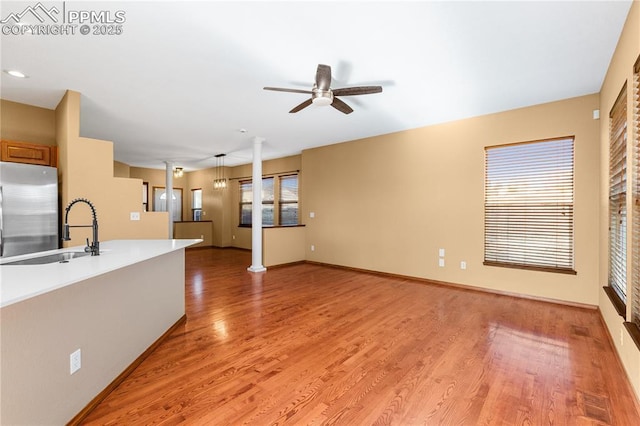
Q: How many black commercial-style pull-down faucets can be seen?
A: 1